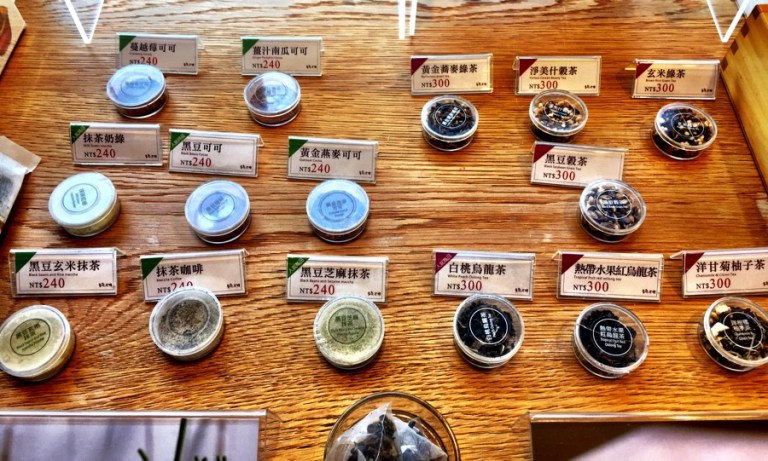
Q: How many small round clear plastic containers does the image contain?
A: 15